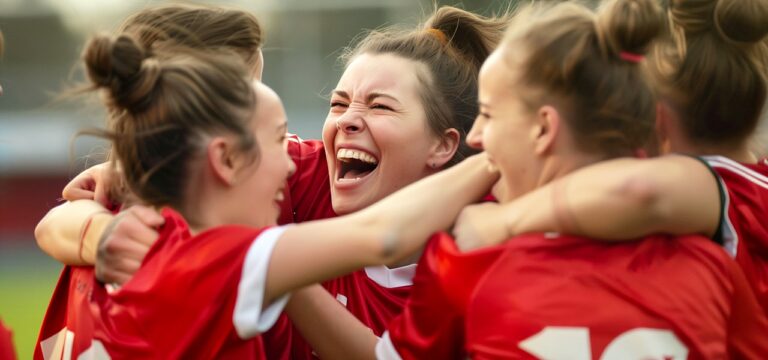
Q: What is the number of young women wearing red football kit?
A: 5